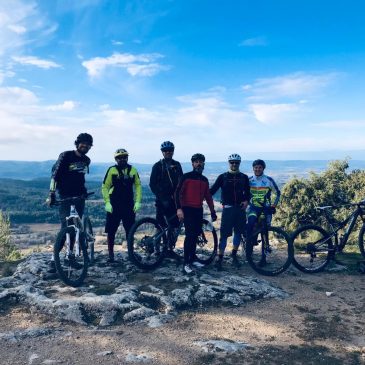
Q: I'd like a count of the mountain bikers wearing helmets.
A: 6